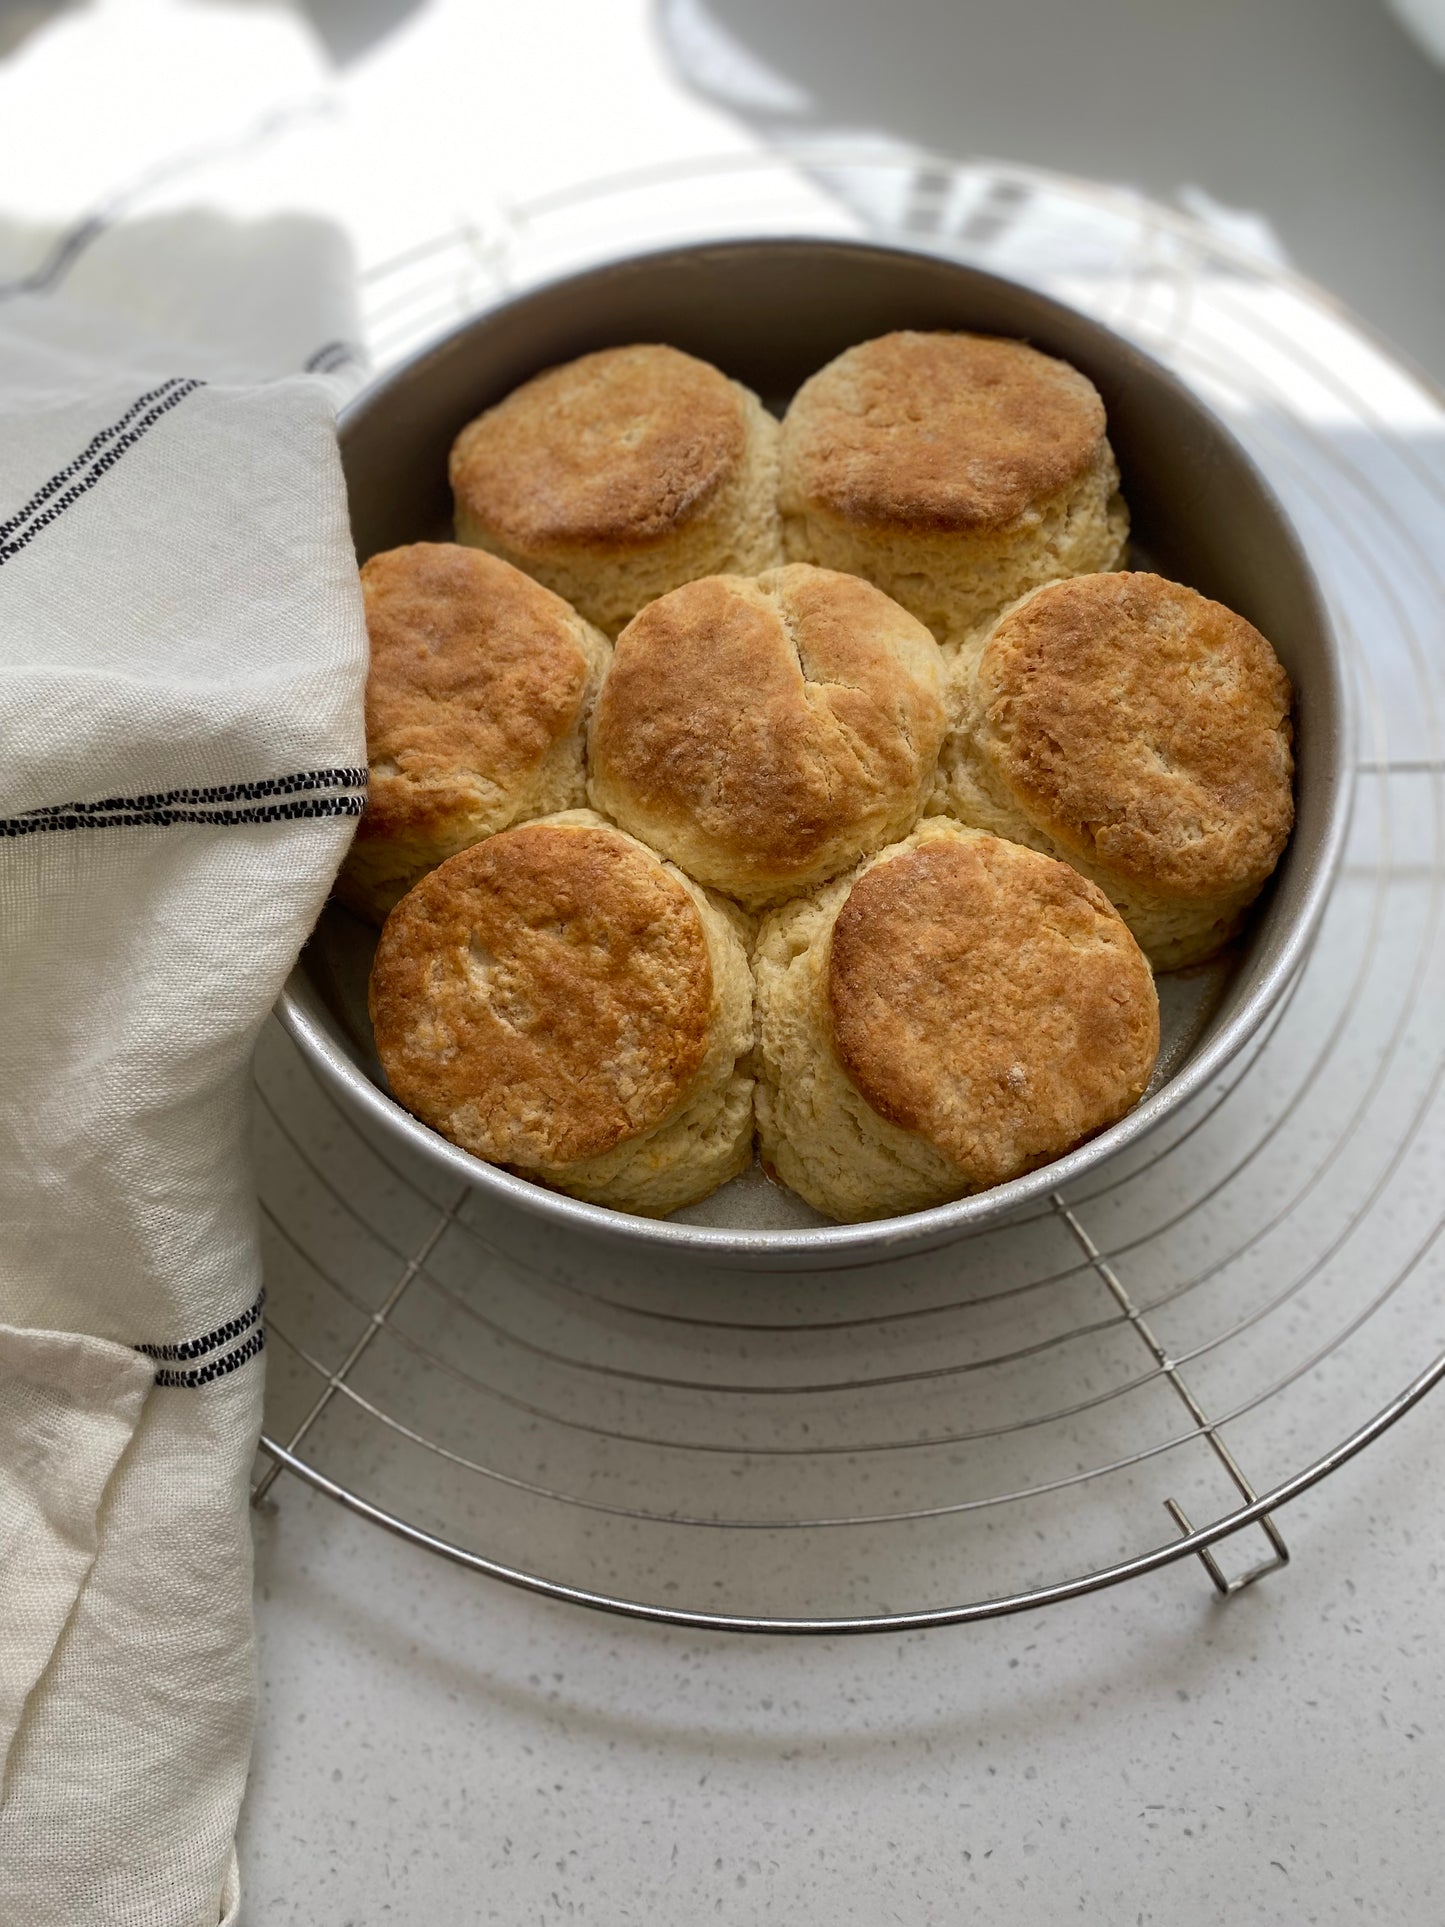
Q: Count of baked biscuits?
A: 7